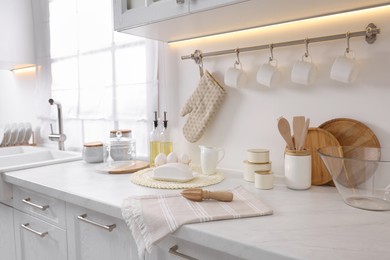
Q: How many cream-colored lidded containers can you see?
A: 3